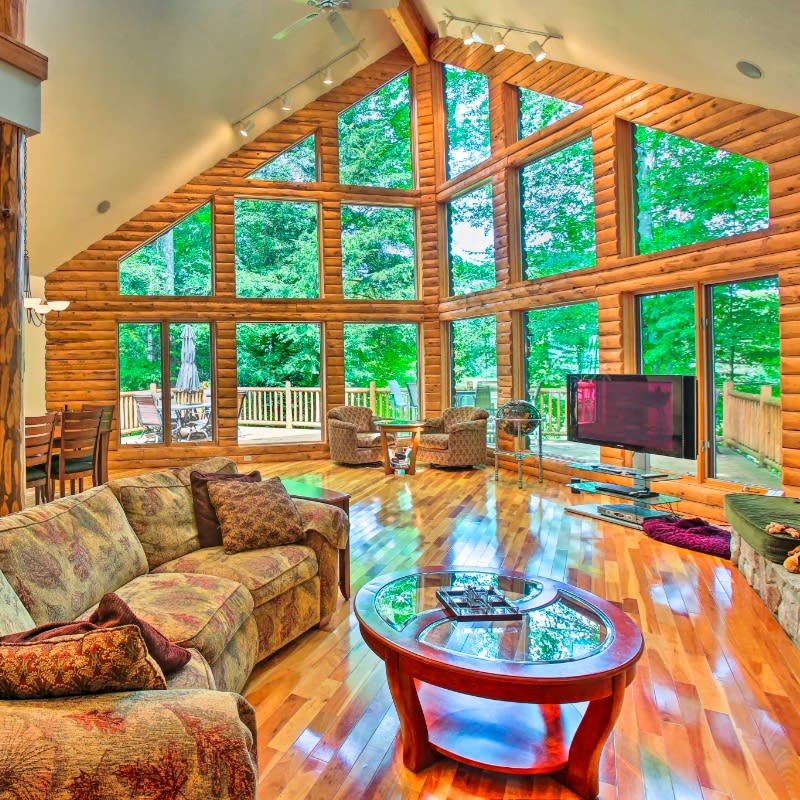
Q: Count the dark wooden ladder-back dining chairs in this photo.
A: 3